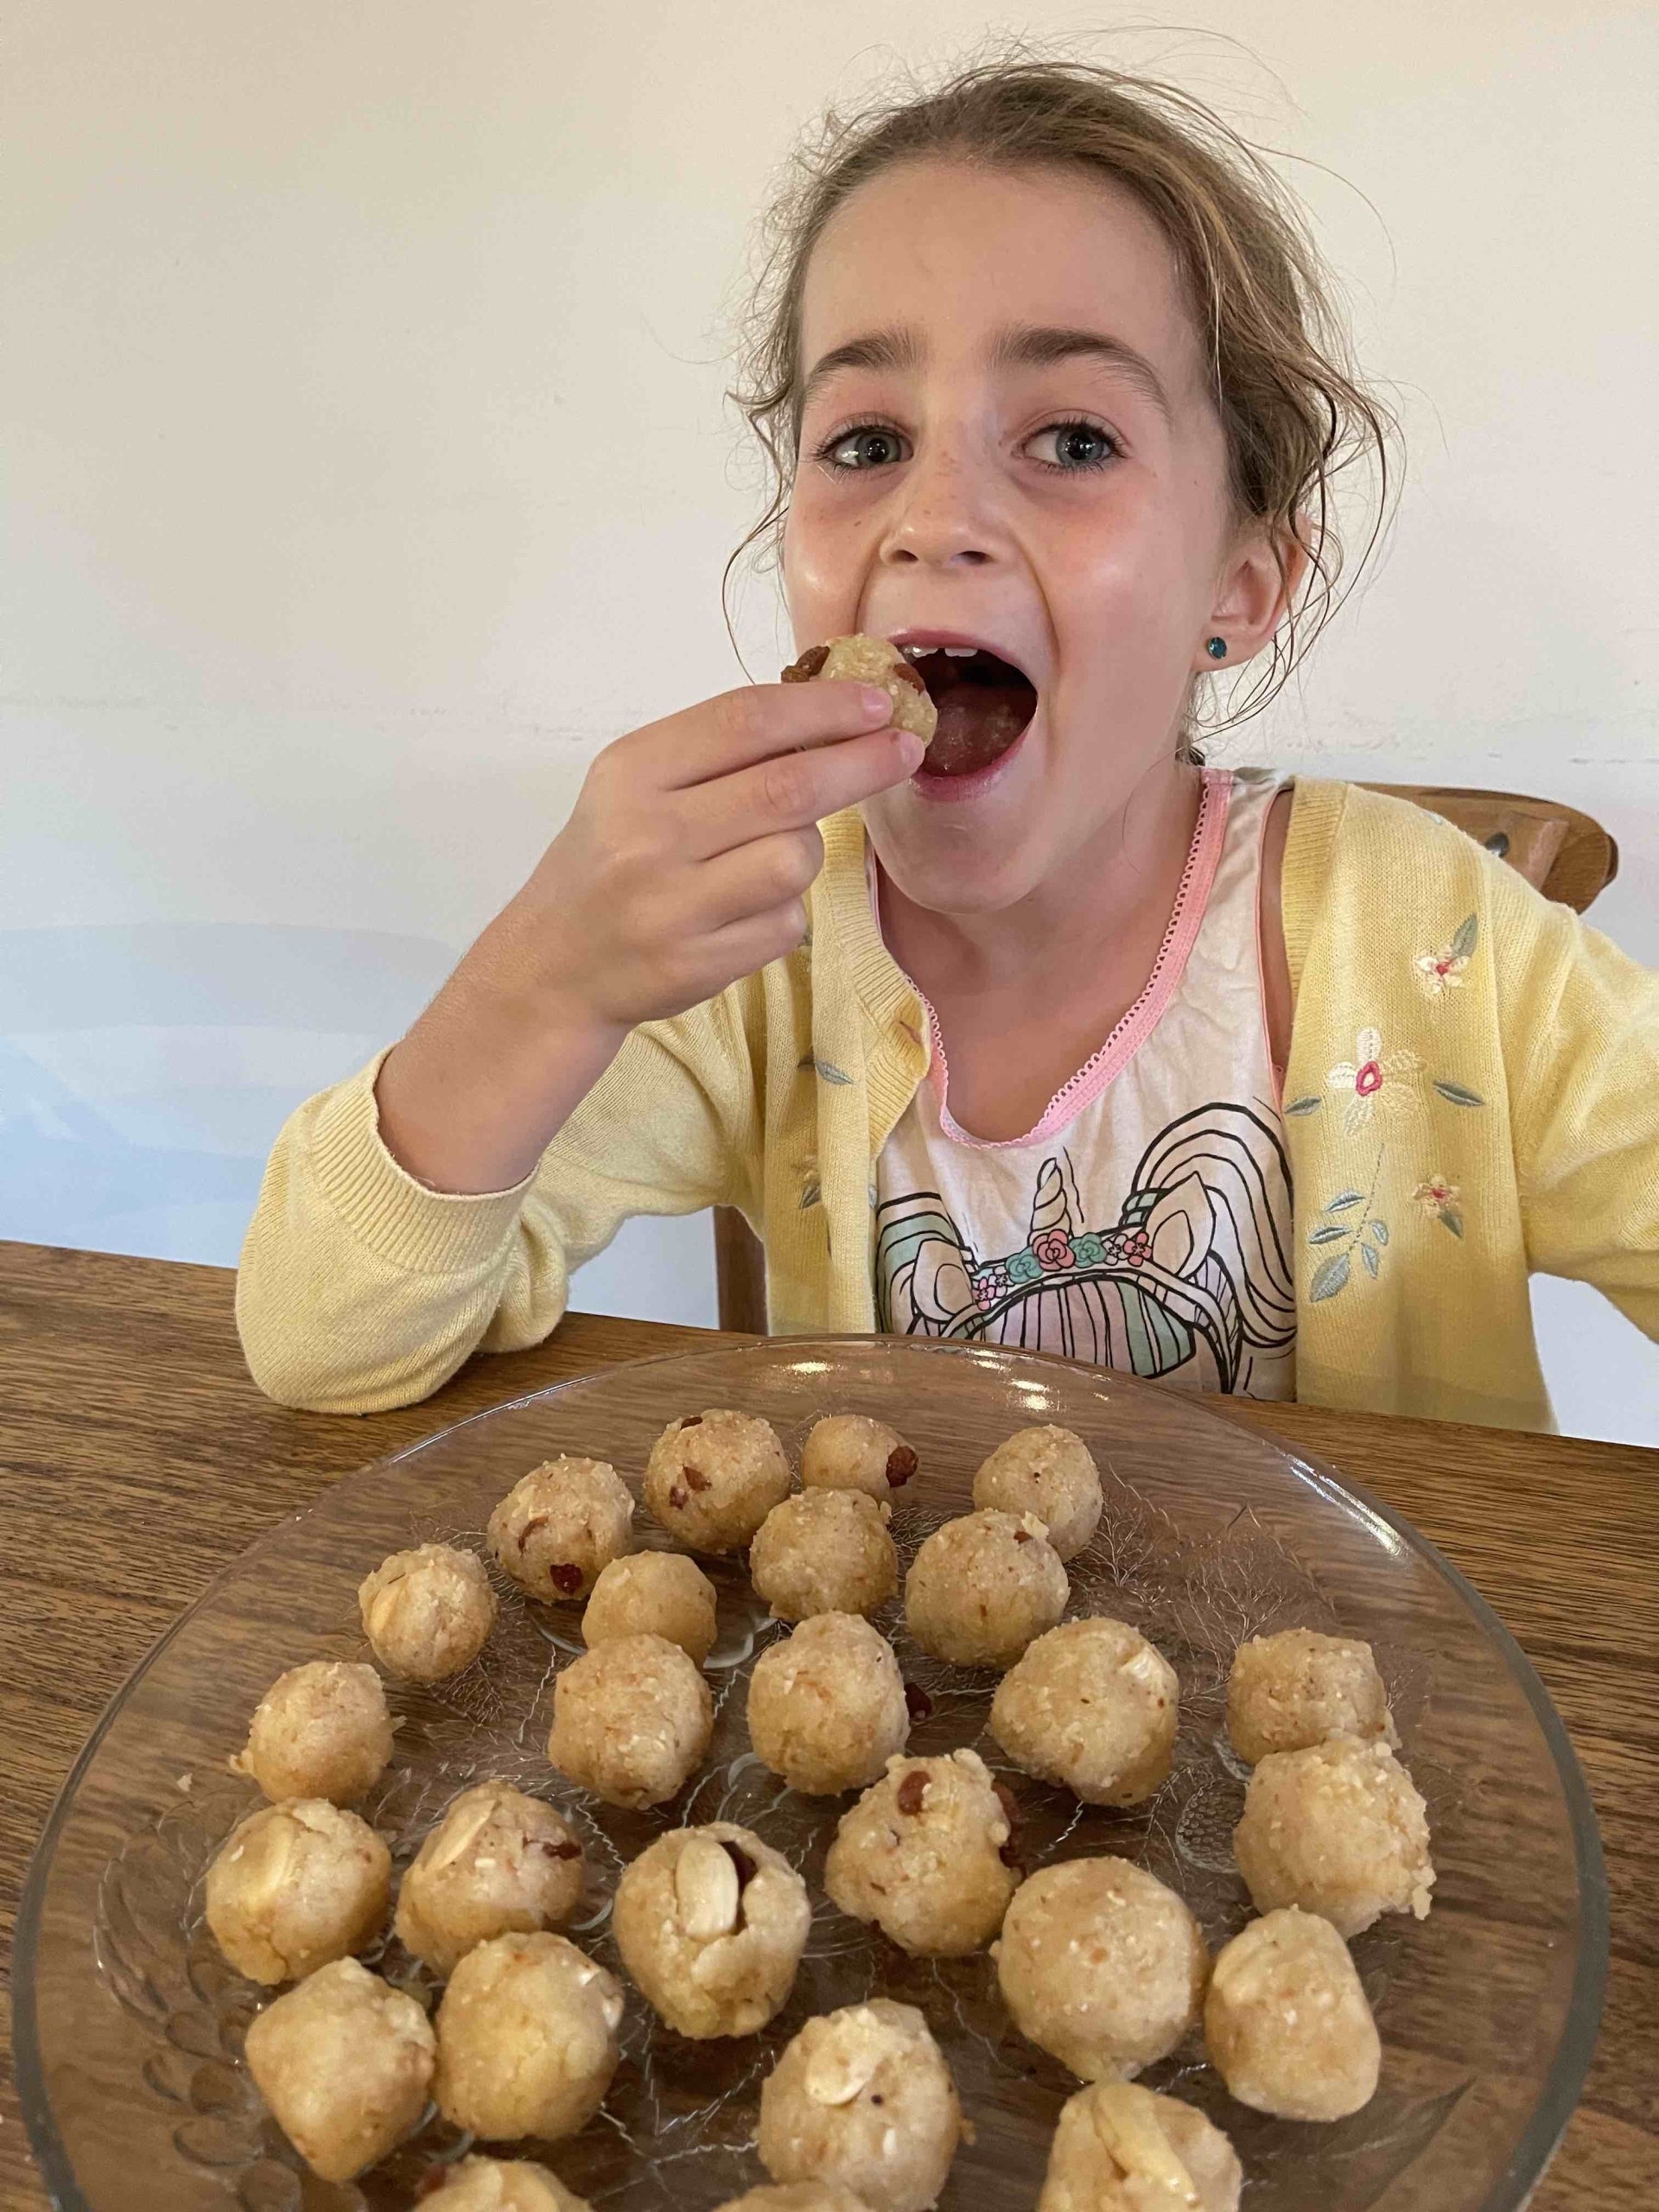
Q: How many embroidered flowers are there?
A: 3